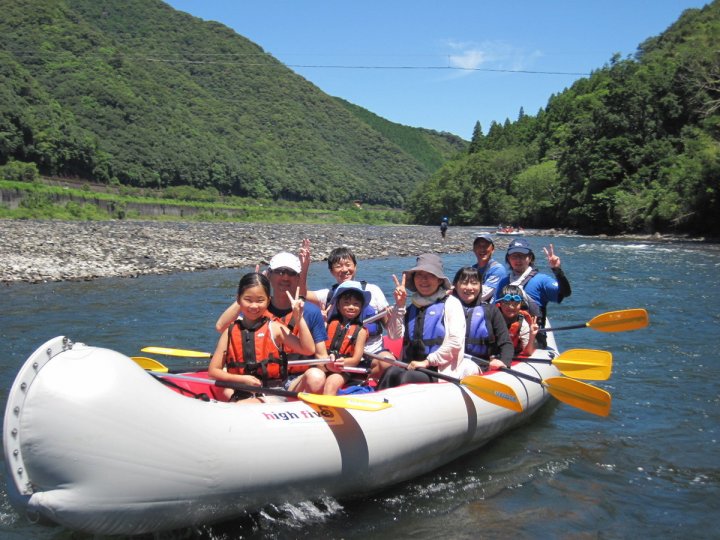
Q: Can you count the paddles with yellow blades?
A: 7